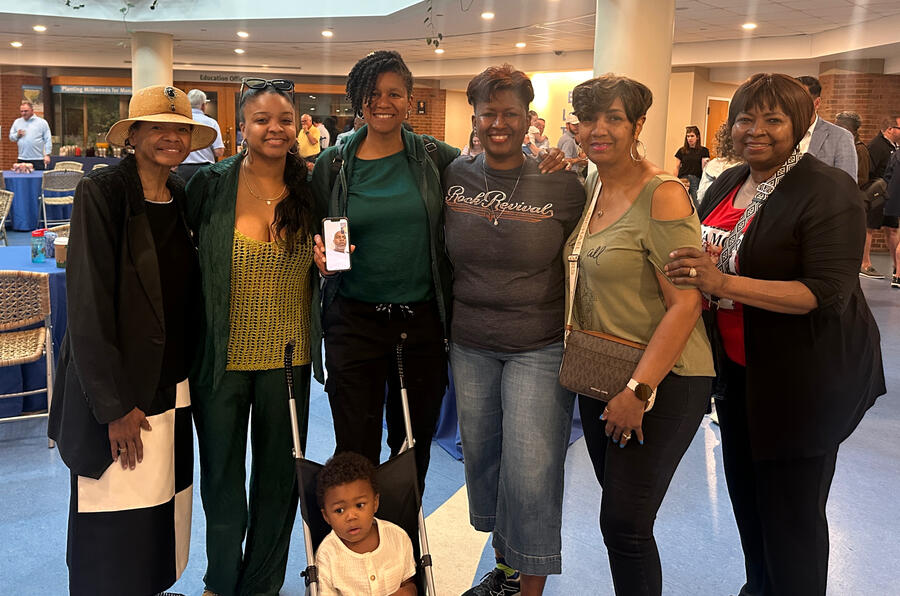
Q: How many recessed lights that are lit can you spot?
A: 9